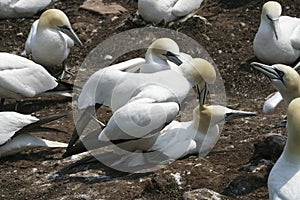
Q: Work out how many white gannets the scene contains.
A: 11